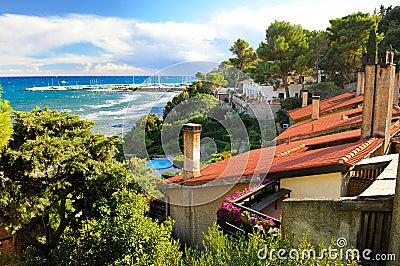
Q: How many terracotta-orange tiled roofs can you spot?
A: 3